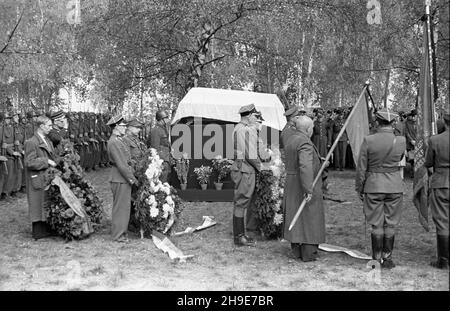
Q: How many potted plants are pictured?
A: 3